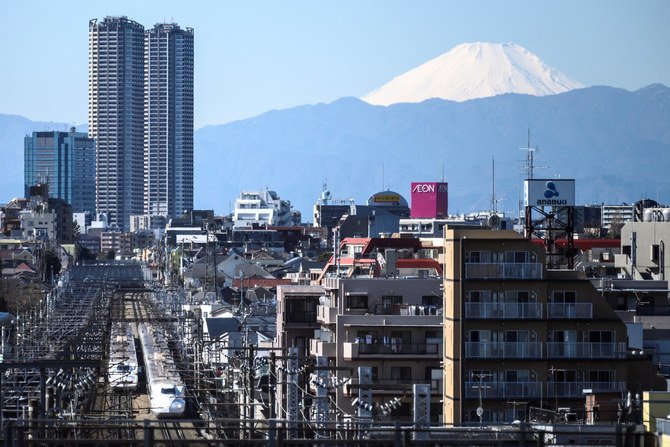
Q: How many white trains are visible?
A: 2